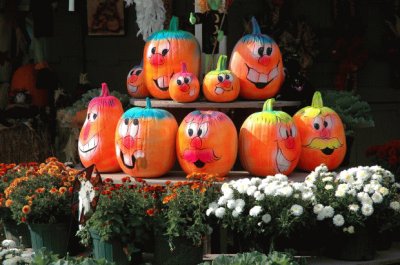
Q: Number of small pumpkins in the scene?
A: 3